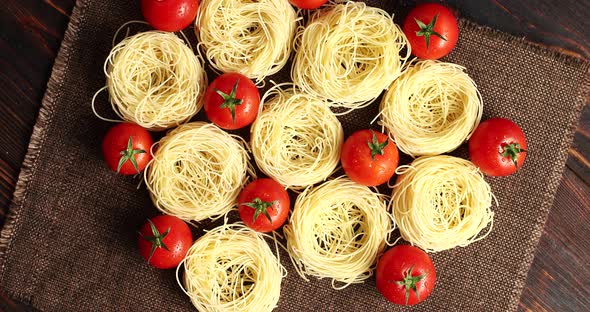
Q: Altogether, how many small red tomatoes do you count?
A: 10